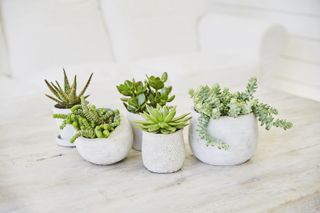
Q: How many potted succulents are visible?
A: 5